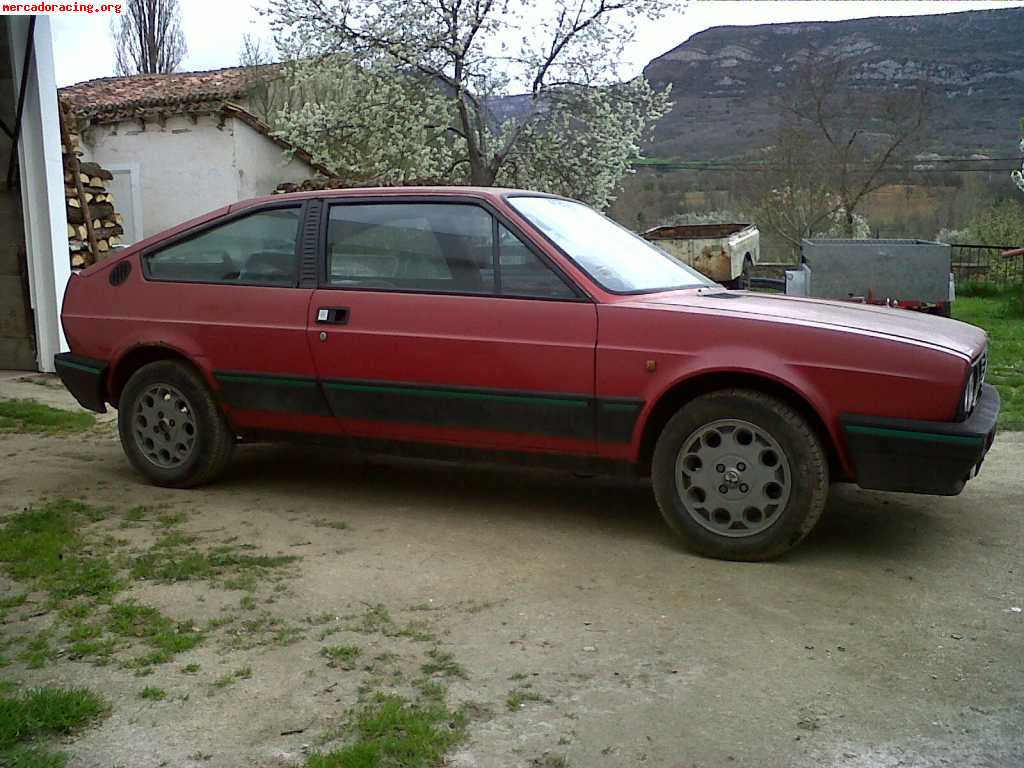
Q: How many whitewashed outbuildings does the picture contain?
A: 1